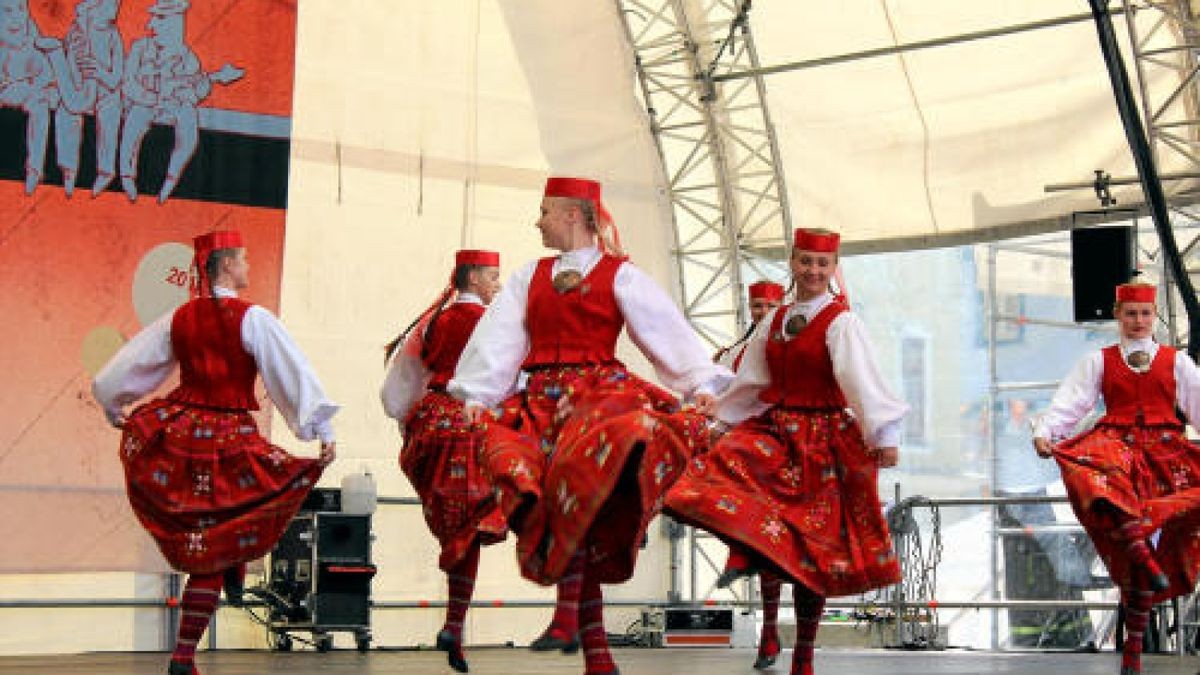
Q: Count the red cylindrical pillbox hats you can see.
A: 6